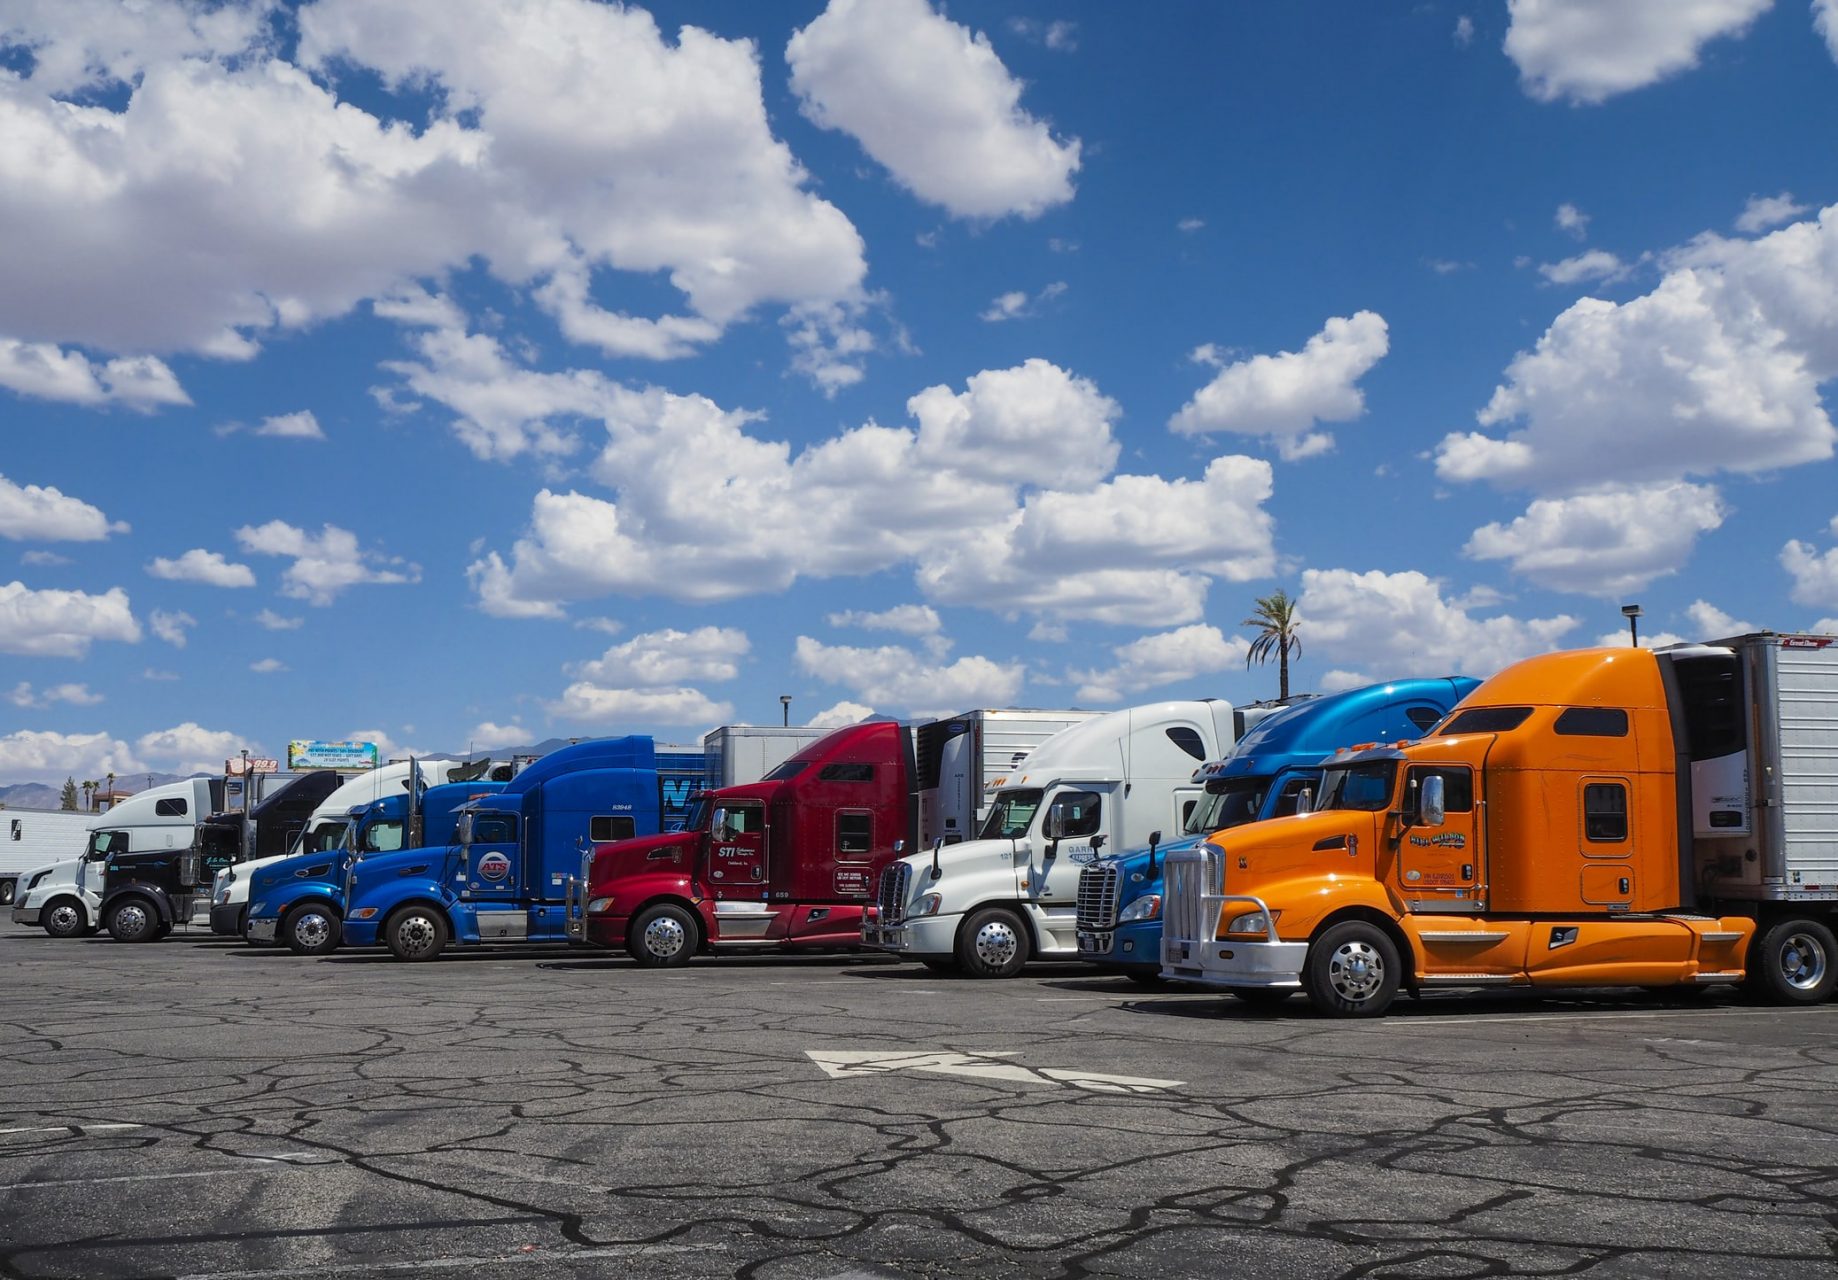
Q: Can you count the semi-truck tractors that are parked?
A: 9